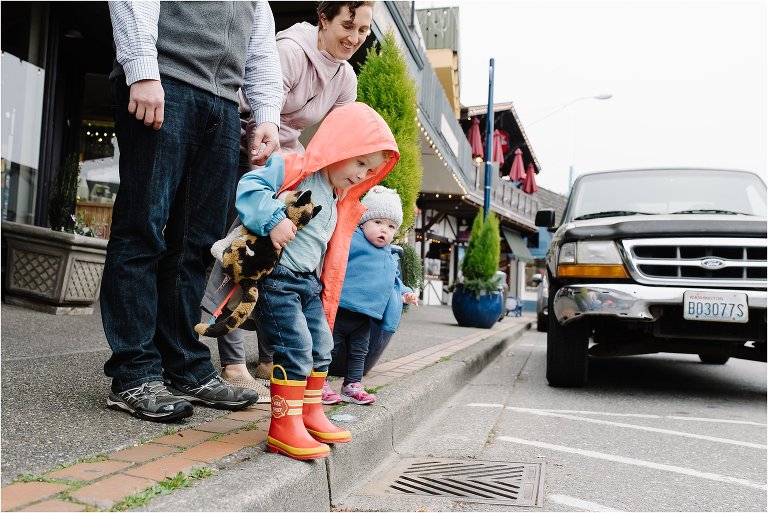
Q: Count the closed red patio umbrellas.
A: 4